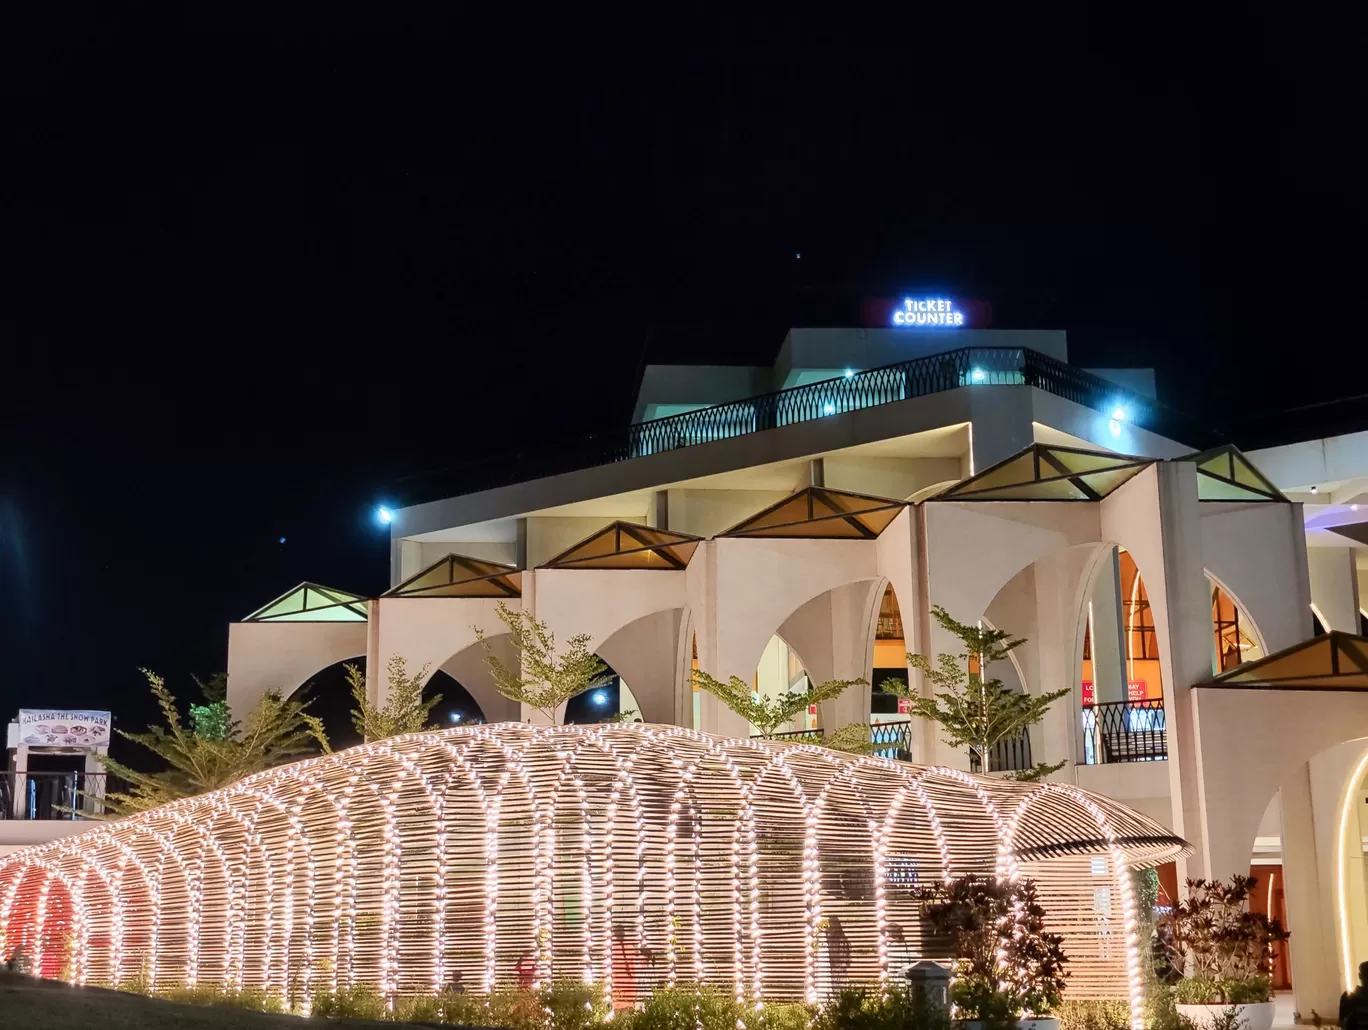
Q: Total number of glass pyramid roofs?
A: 7